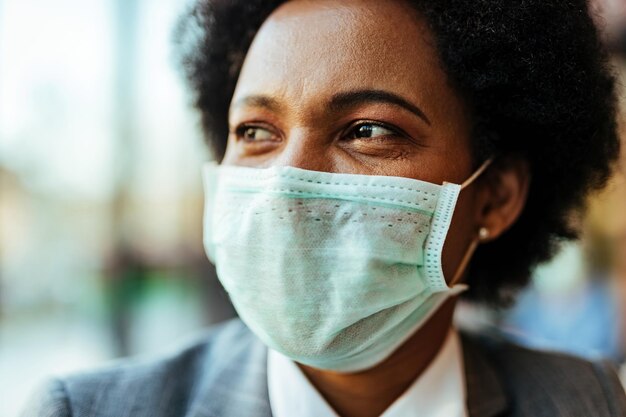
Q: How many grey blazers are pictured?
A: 1